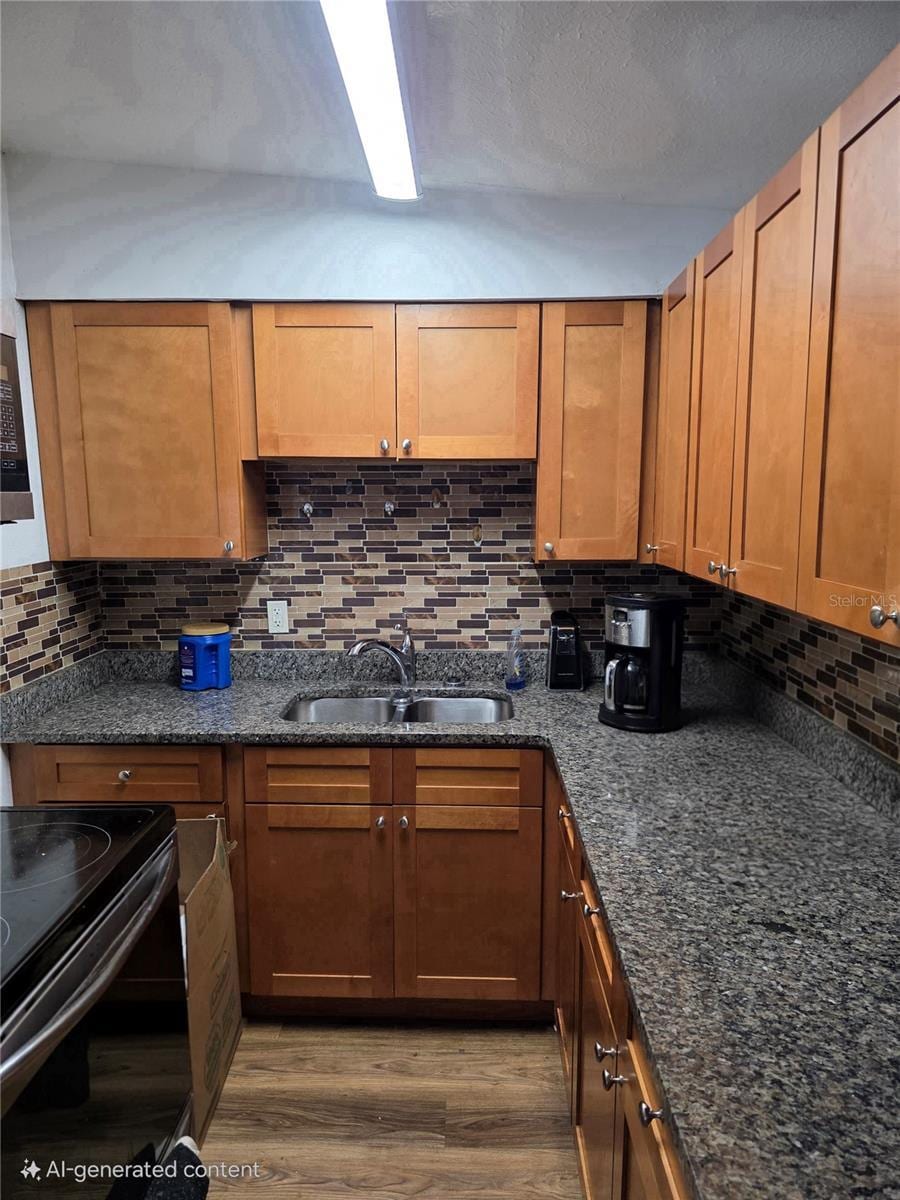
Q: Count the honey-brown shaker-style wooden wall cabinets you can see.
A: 8